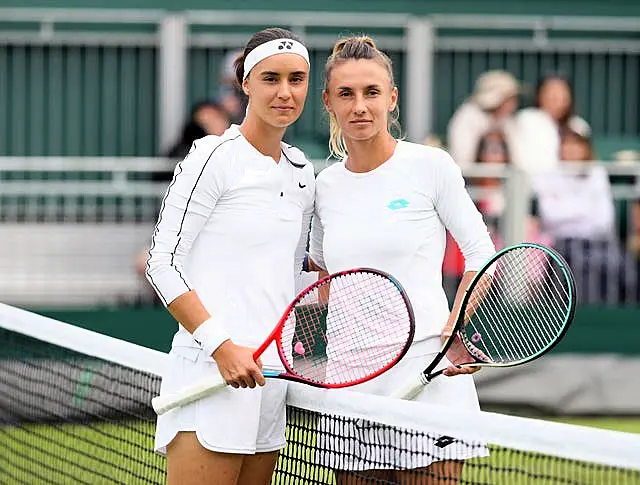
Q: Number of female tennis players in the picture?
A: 2